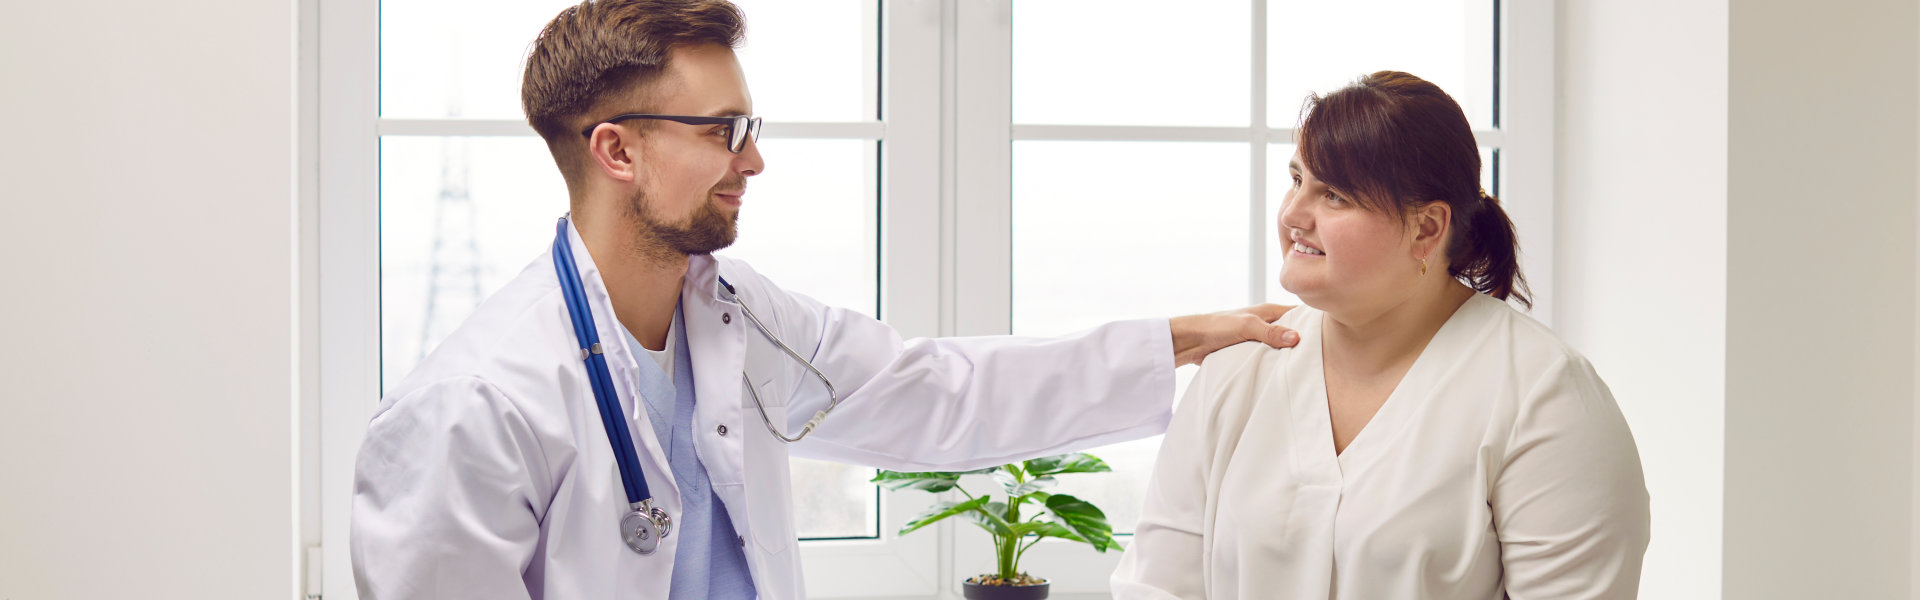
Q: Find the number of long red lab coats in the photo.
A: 0